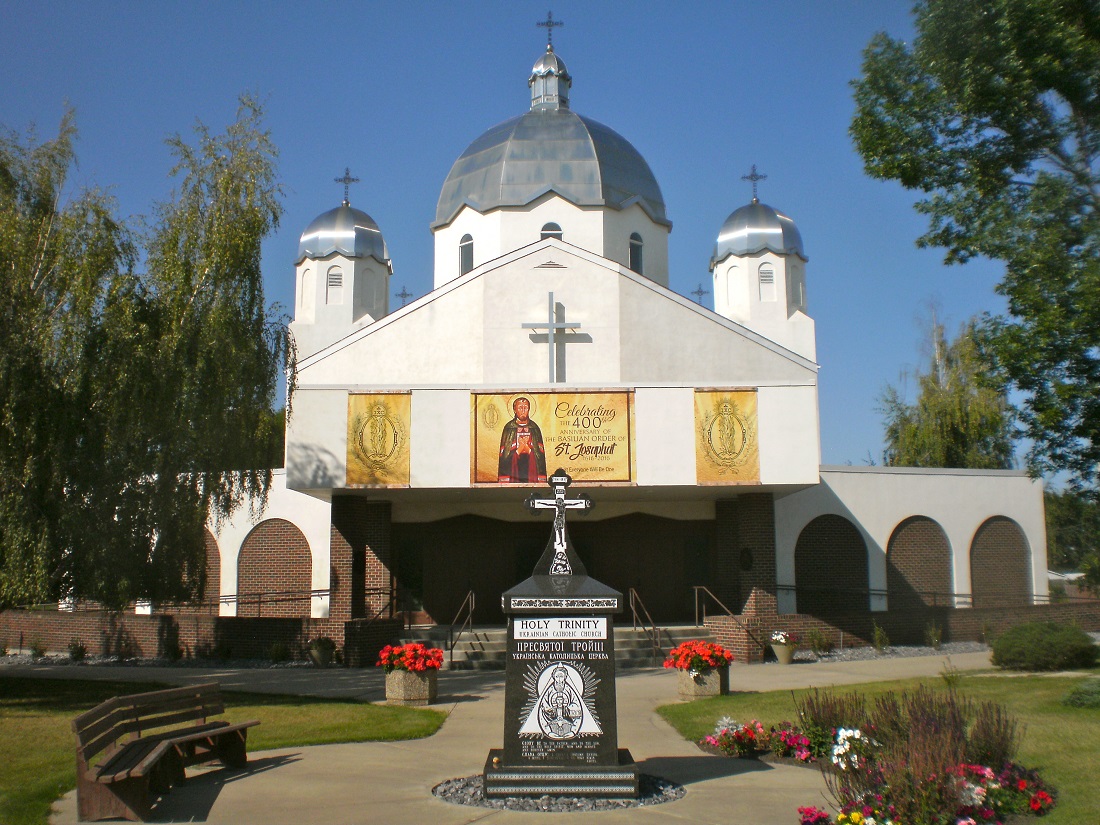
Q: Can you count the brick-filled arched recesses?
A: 5